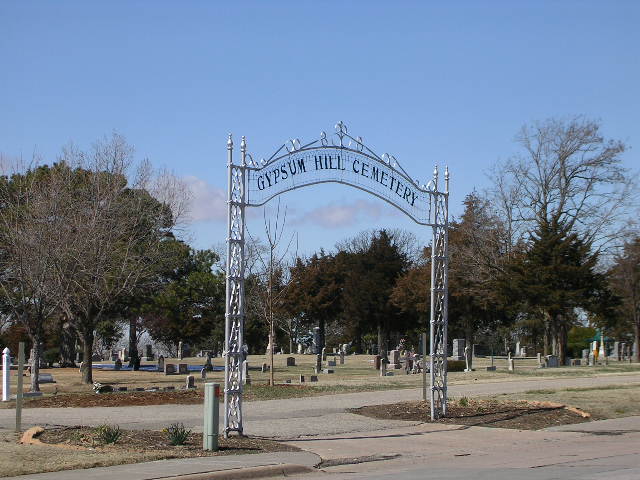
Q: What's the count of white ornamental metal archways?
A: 1